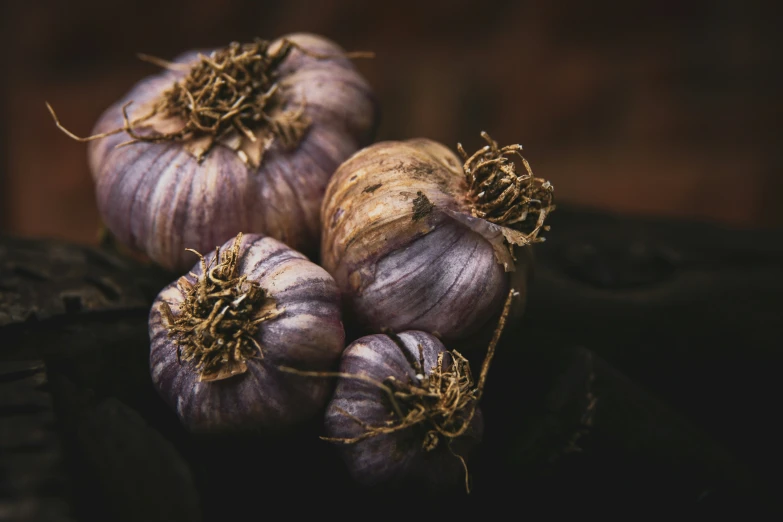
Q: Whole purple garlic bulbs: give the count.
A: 4